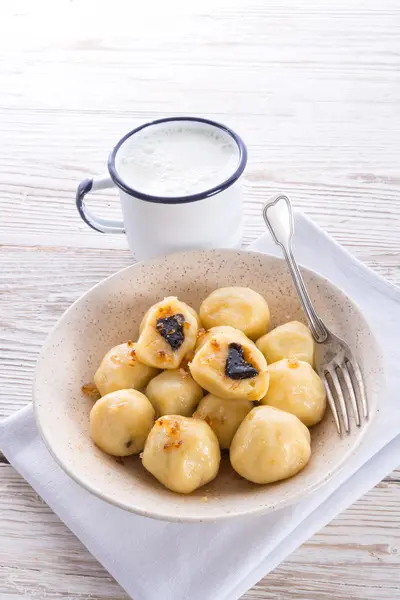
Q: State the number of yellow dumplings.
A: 11